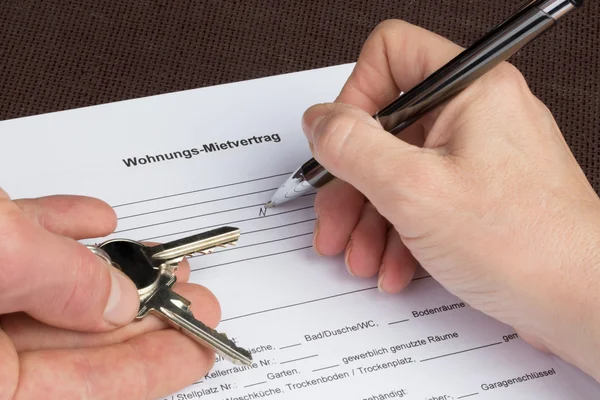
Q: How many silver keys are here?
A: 2